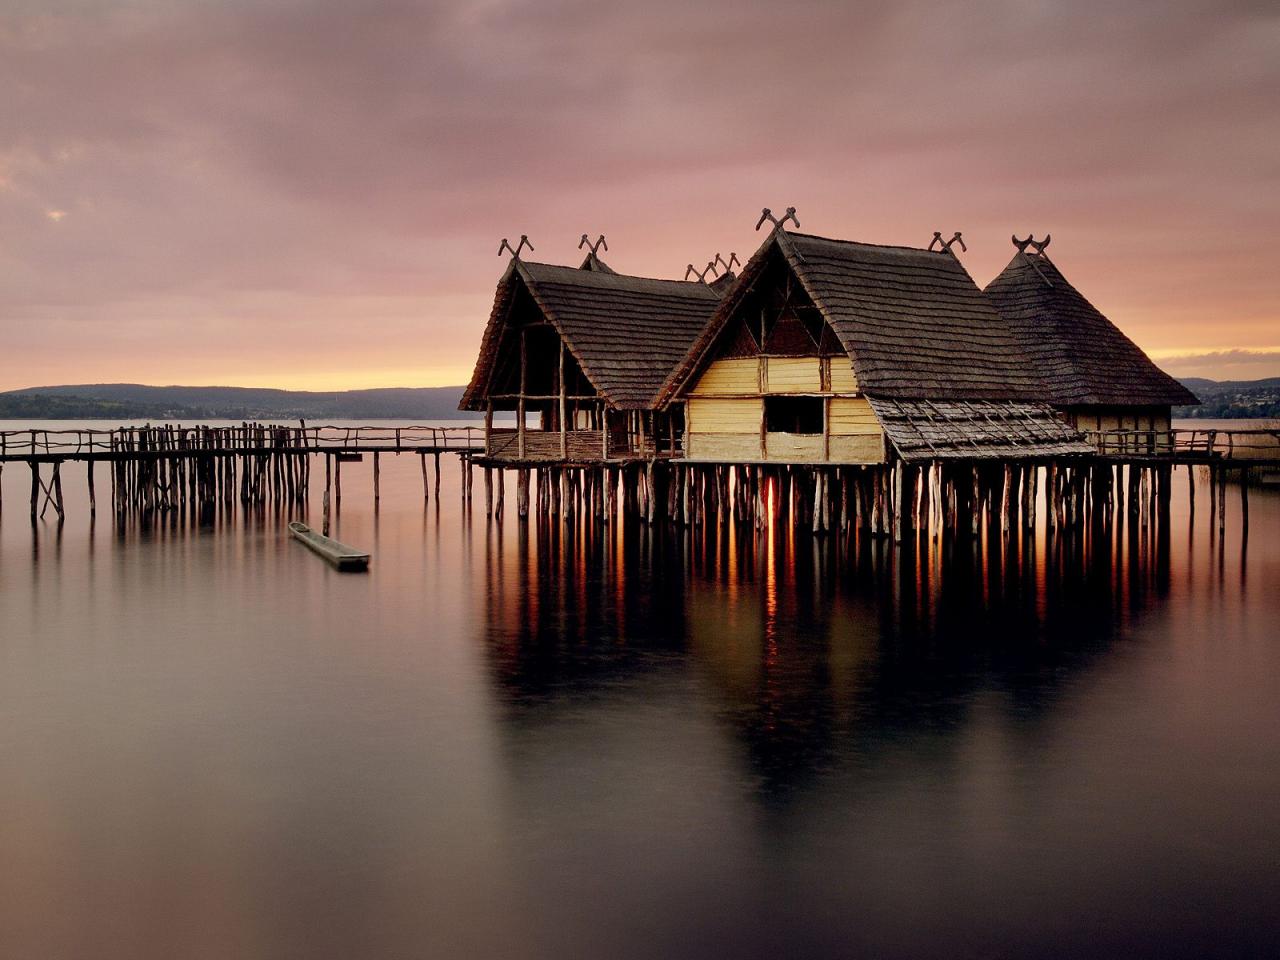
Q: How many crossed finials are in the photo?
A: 7